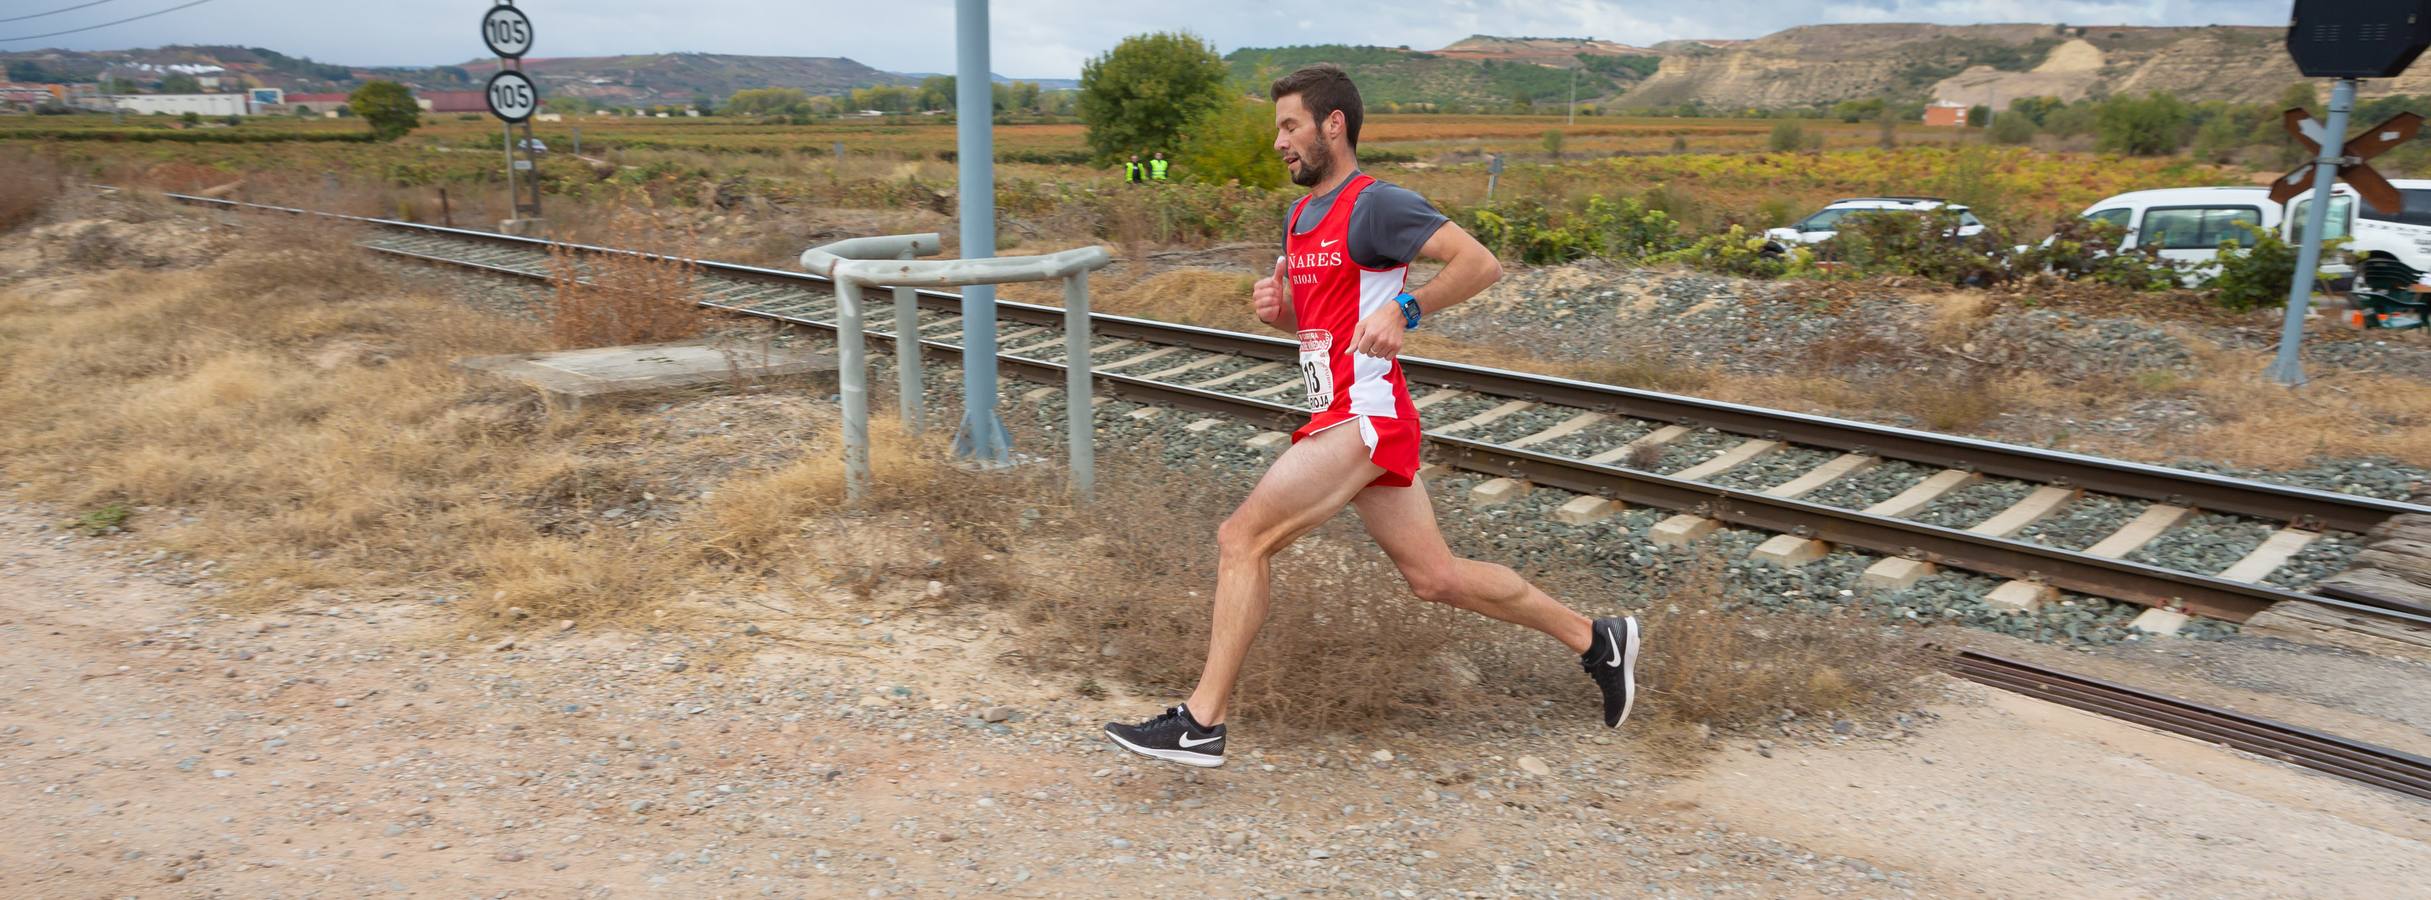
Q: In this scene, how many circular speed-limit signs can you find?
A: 2